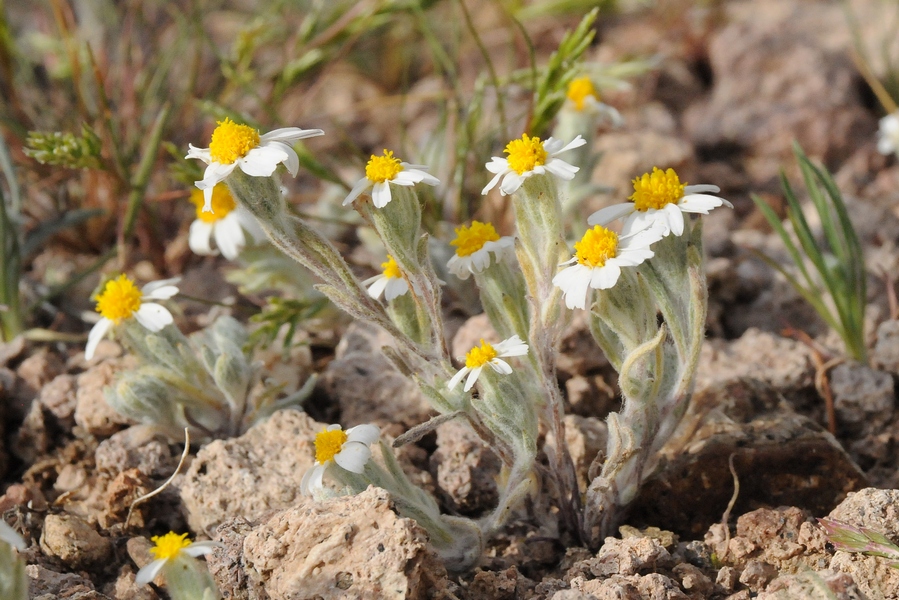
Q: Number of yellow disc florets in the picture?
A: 13